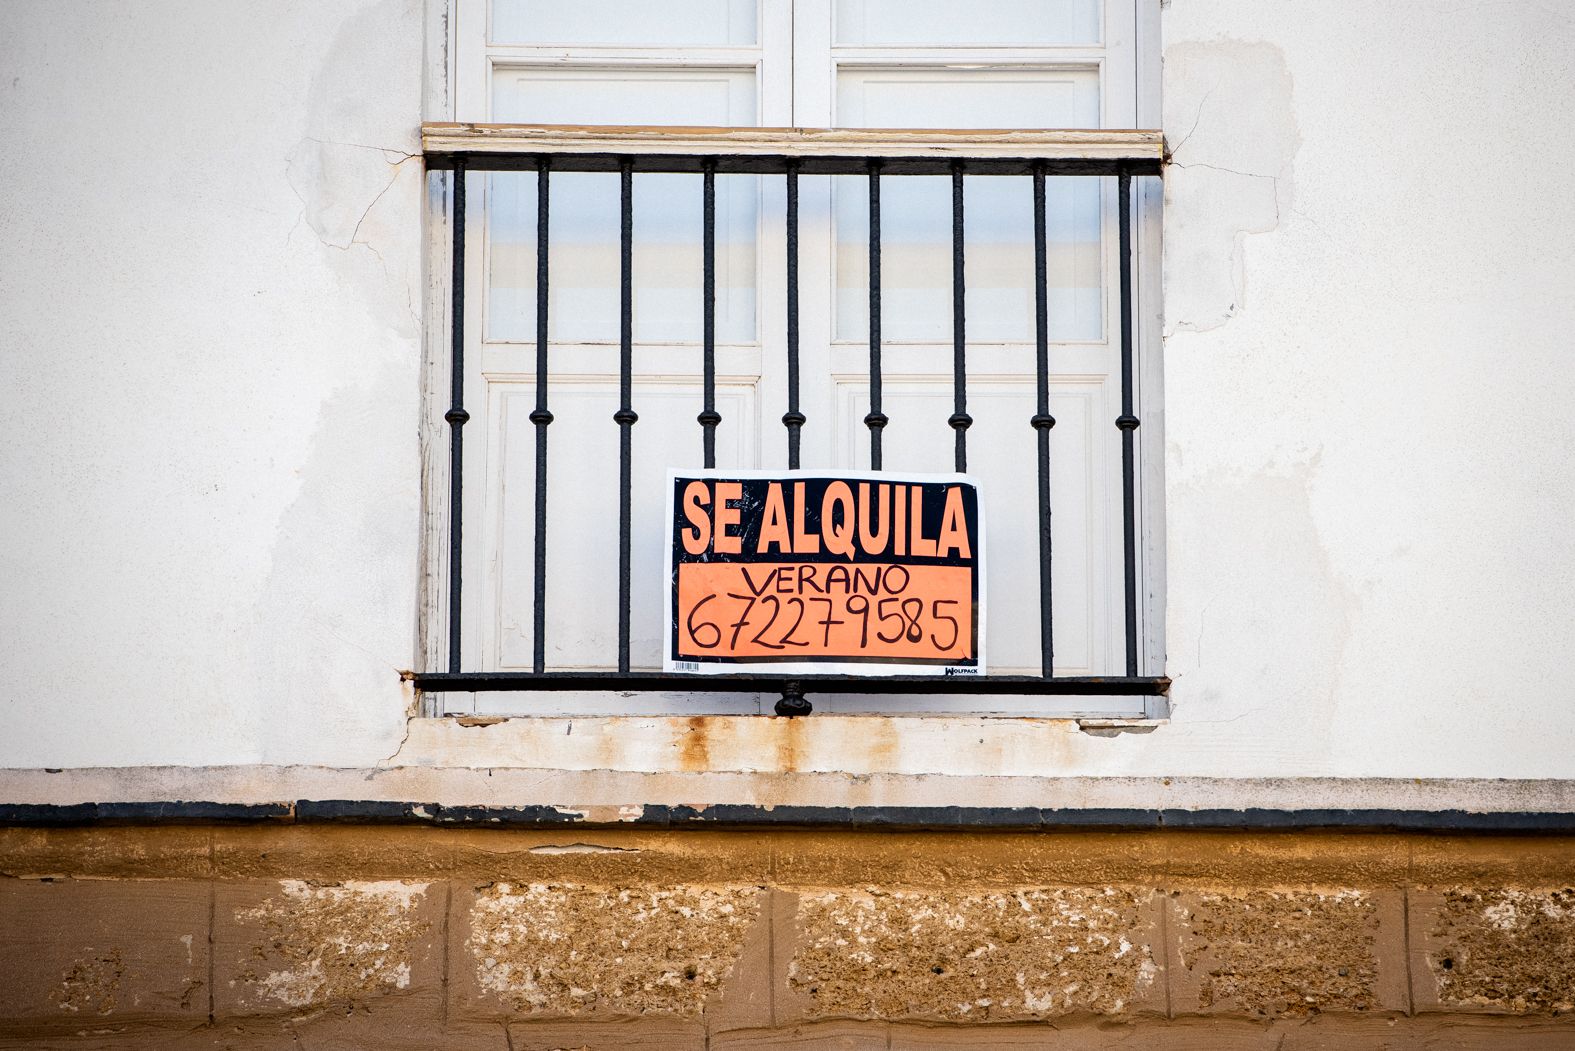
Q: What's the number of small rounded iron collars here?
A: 9